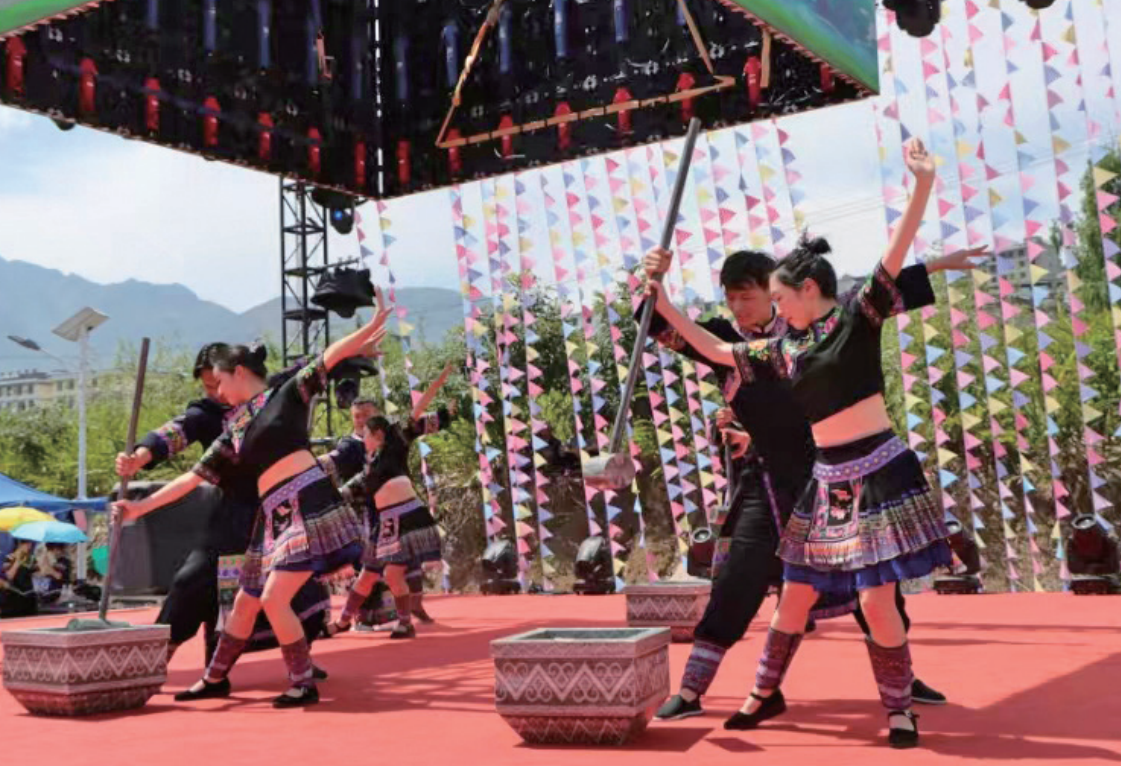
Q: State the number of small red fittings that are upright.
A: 15